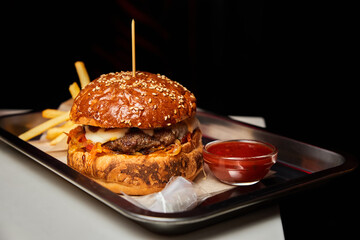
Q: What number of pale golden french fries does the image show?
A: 6